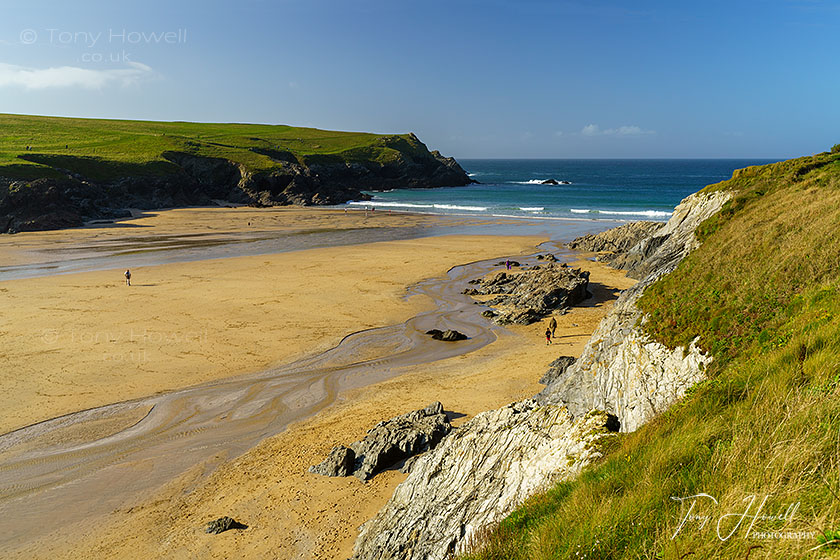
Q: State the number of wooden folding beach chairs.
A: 0